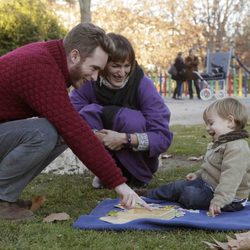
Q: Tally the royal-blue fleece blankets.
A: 1